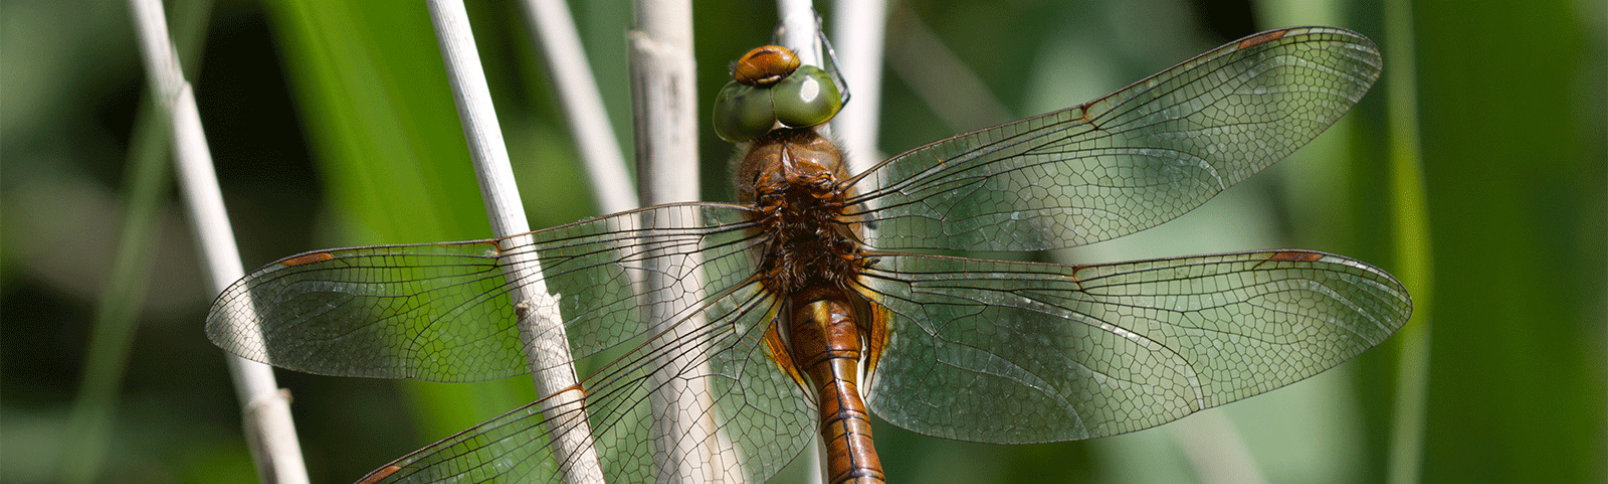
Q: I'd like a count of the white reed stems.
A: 6